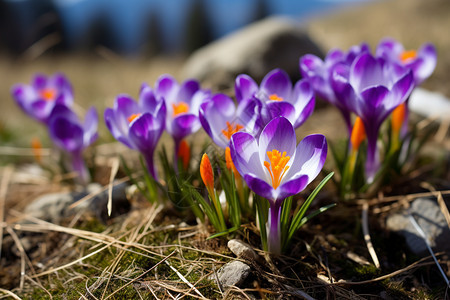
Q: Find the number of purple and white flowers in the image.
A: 10